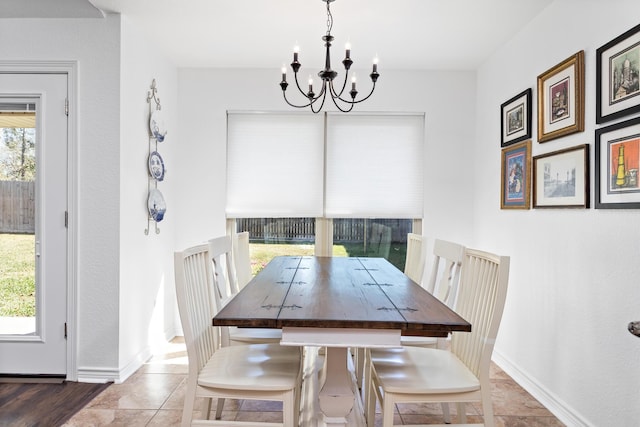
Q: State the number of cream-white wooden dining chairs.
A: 6